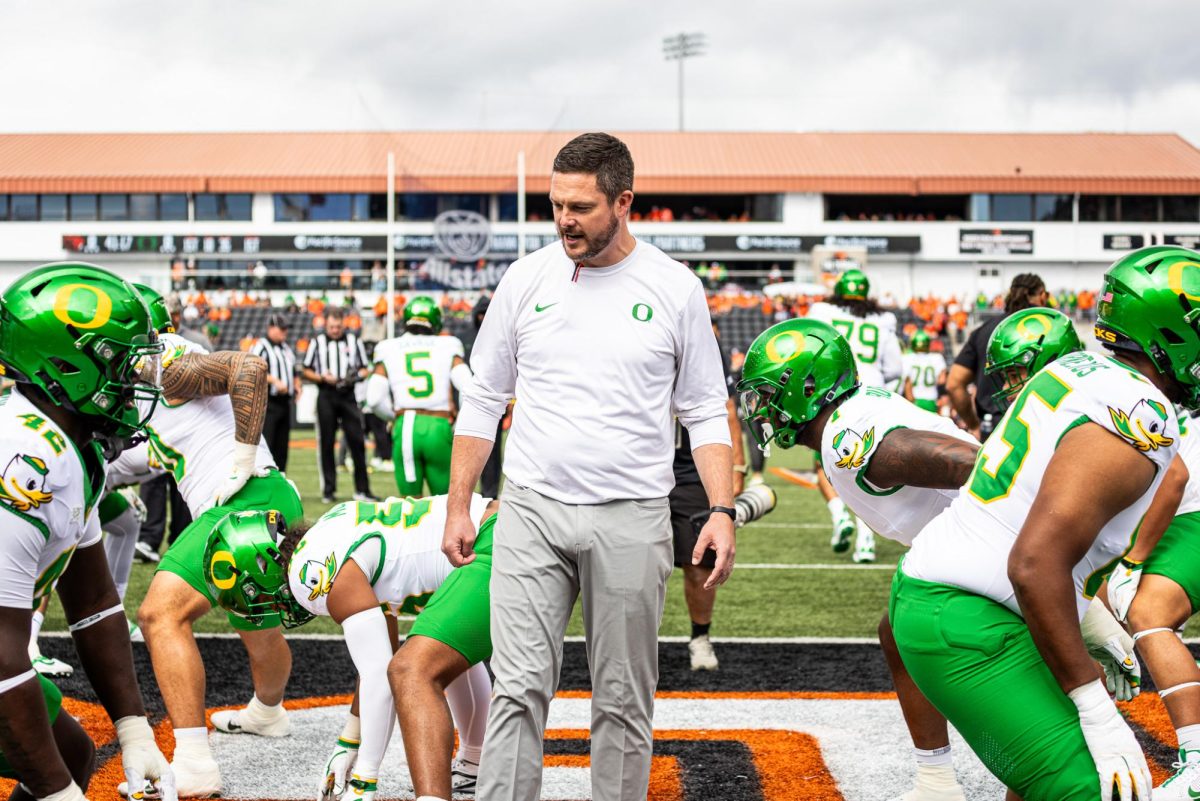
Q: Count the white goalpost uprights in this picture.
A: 2